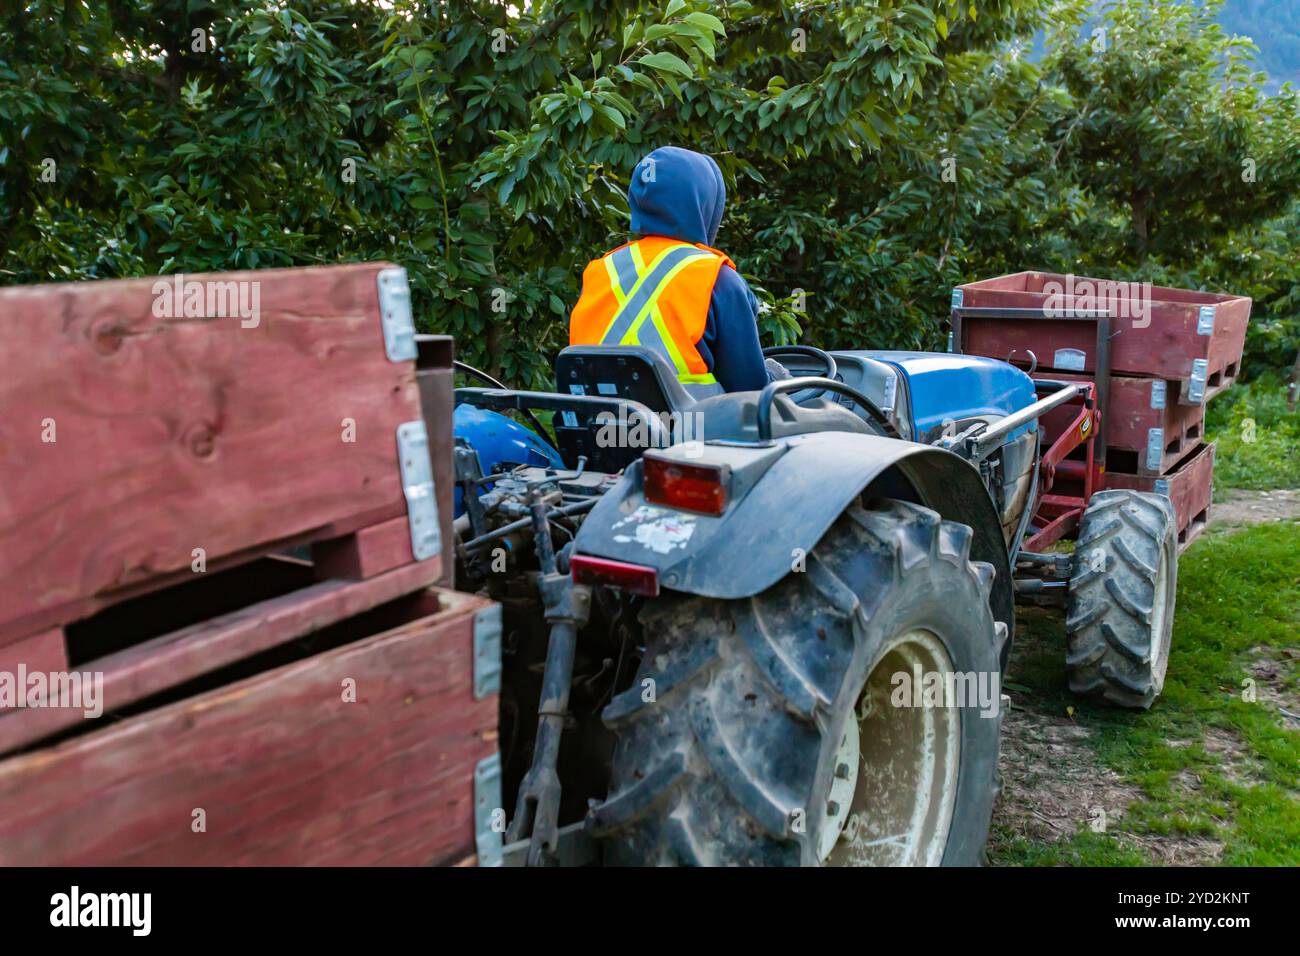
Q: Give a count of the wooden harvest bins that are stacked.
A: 5